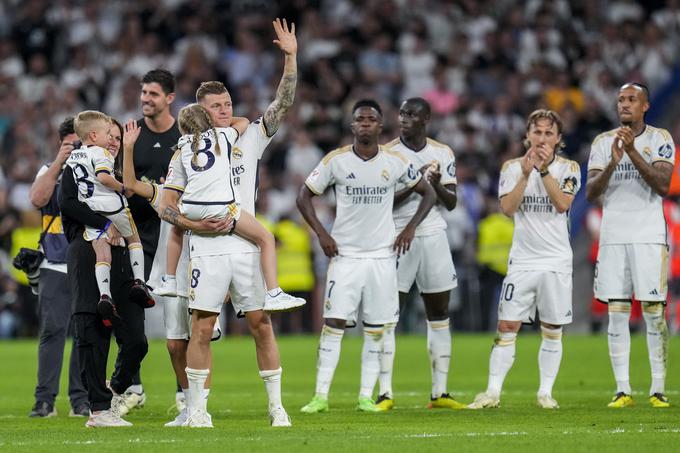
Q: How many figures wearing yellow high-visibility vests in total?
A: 3